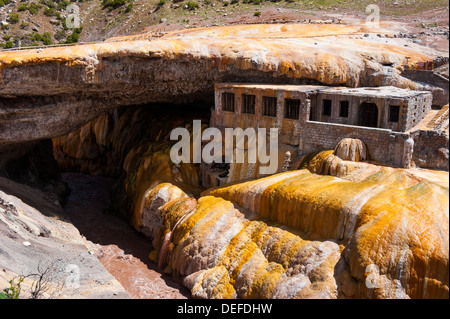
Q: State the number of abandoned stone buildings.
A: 1